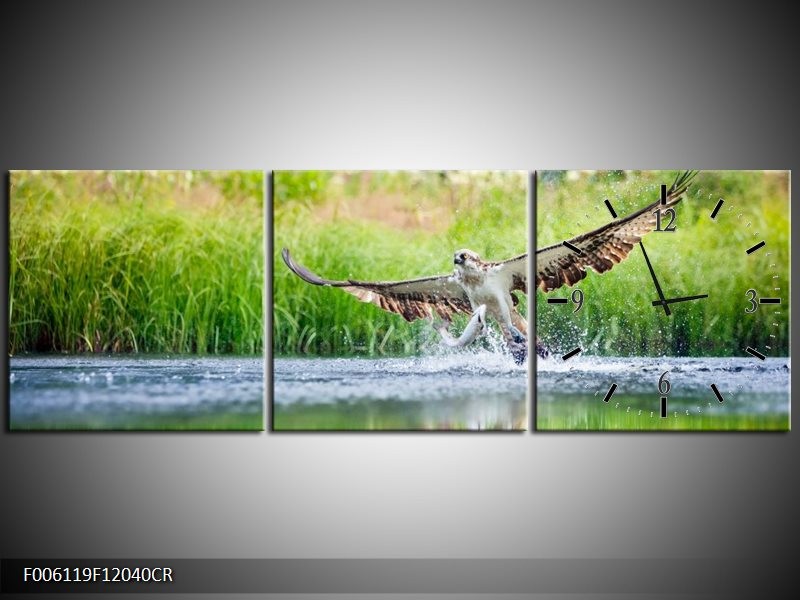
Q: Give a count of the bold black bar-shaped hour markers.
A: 12